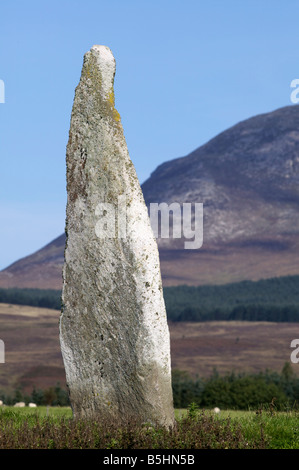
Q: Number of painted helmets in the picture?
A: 0